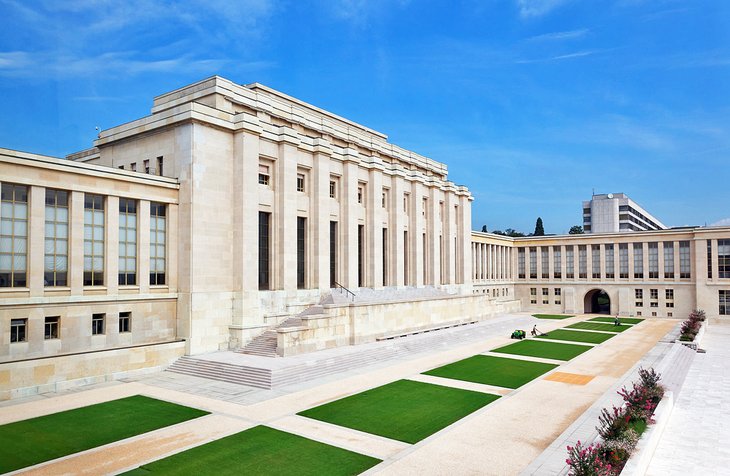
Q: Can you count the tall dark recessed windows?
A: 9